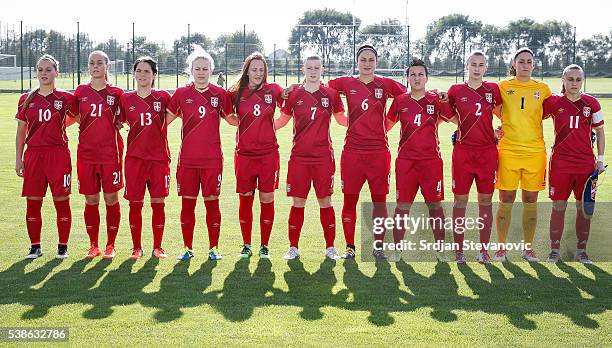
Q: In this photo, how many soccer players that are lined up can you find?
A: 11